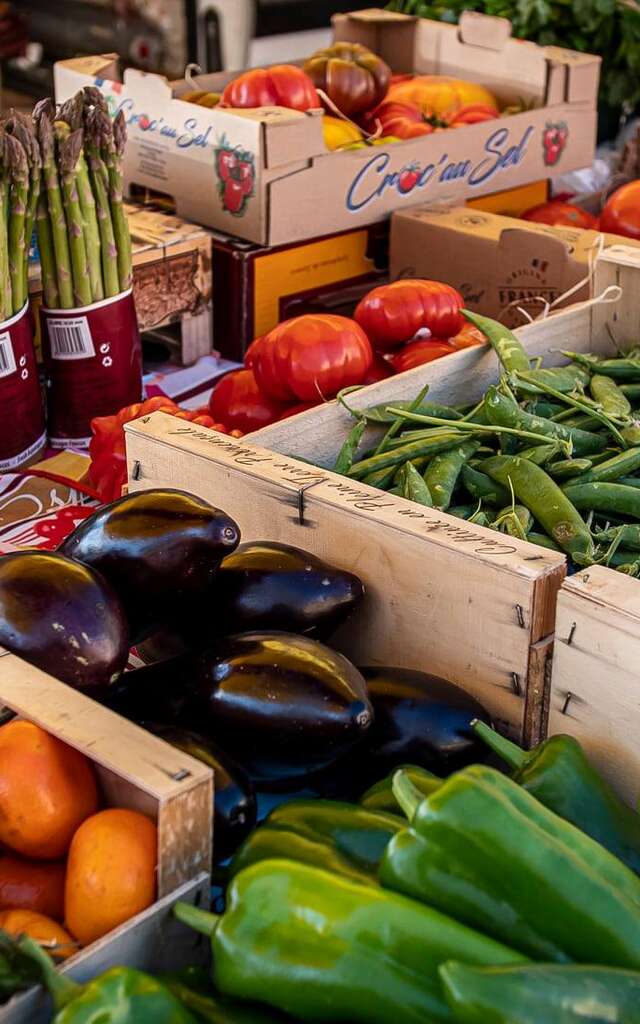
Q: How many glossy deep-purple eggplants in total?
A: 6